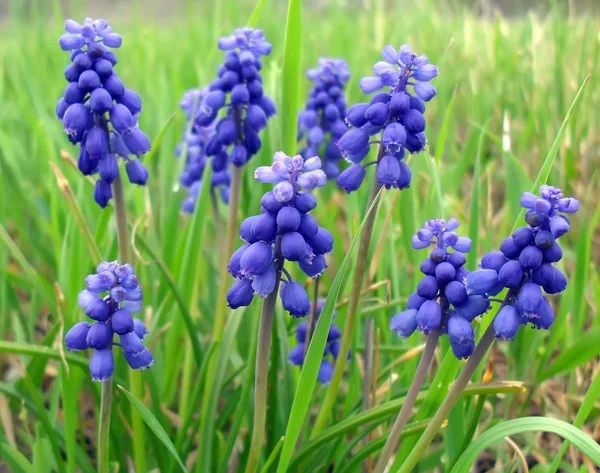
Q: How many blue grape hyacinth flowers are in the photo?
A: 10